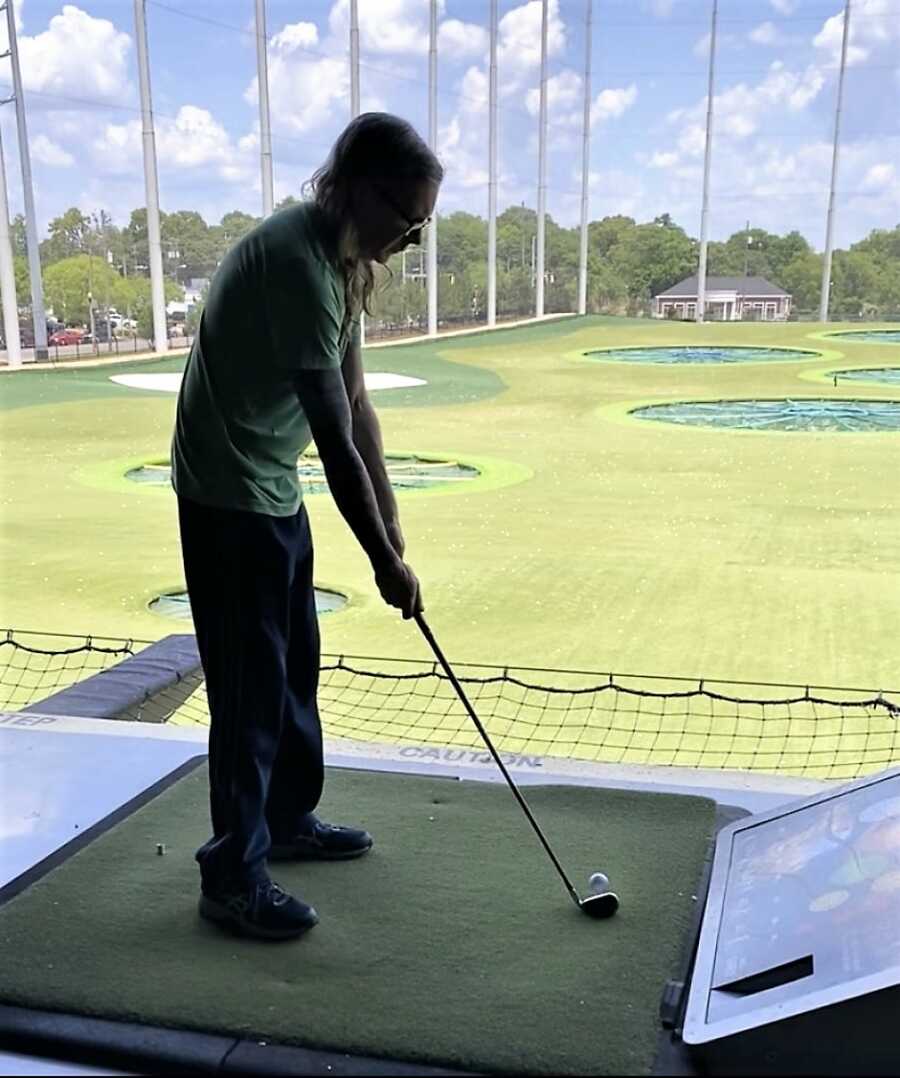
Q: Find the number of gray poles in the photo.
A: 11